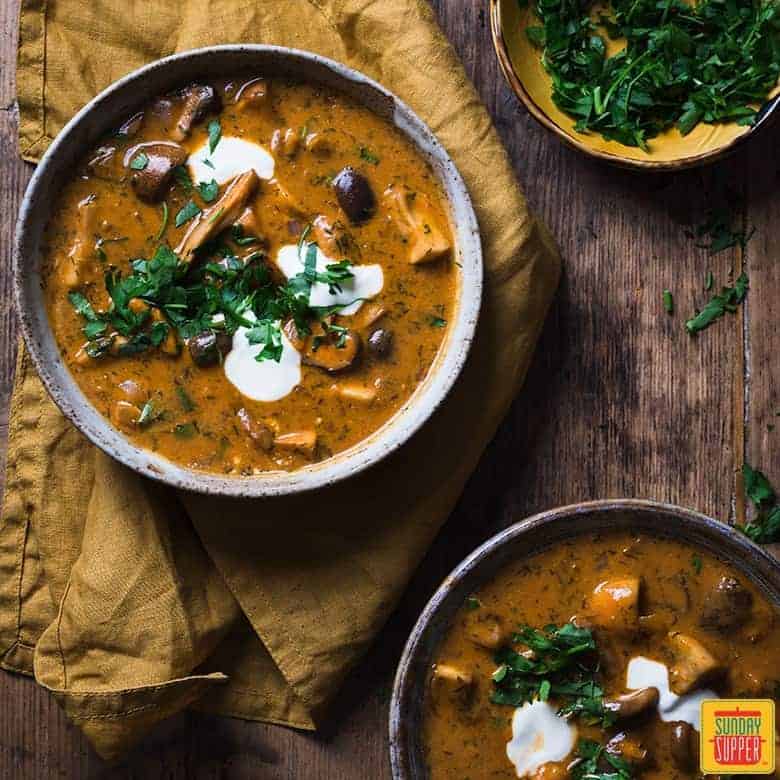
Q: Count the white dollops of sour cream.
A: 5